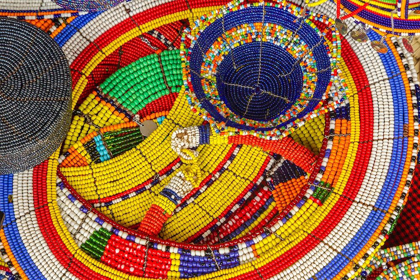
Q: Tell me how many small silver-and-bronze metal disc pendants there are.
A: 5